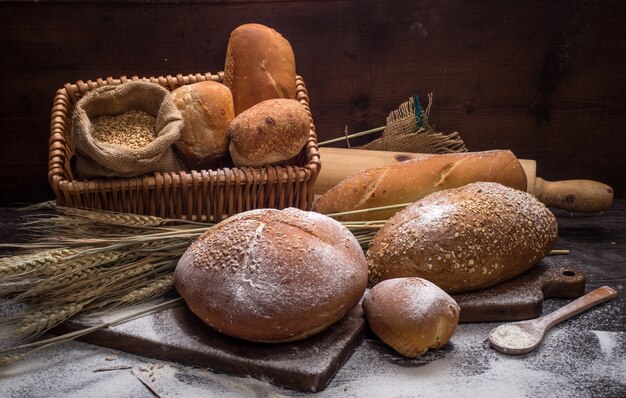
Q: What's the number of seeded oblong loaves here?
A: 1